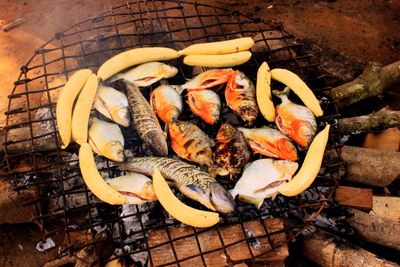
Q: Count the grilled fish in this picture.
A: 15